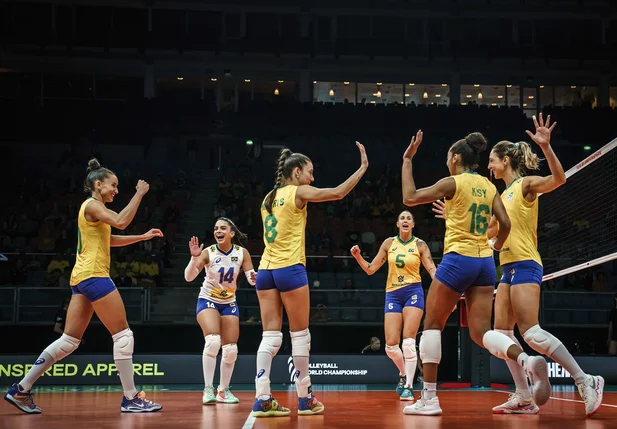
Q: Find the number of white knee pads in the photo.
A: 12